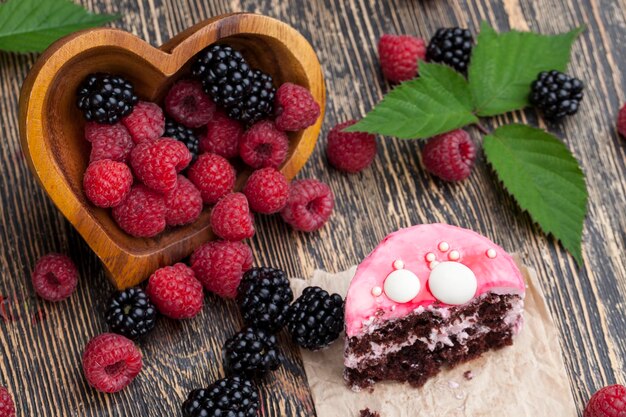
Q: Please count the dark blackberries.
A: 11